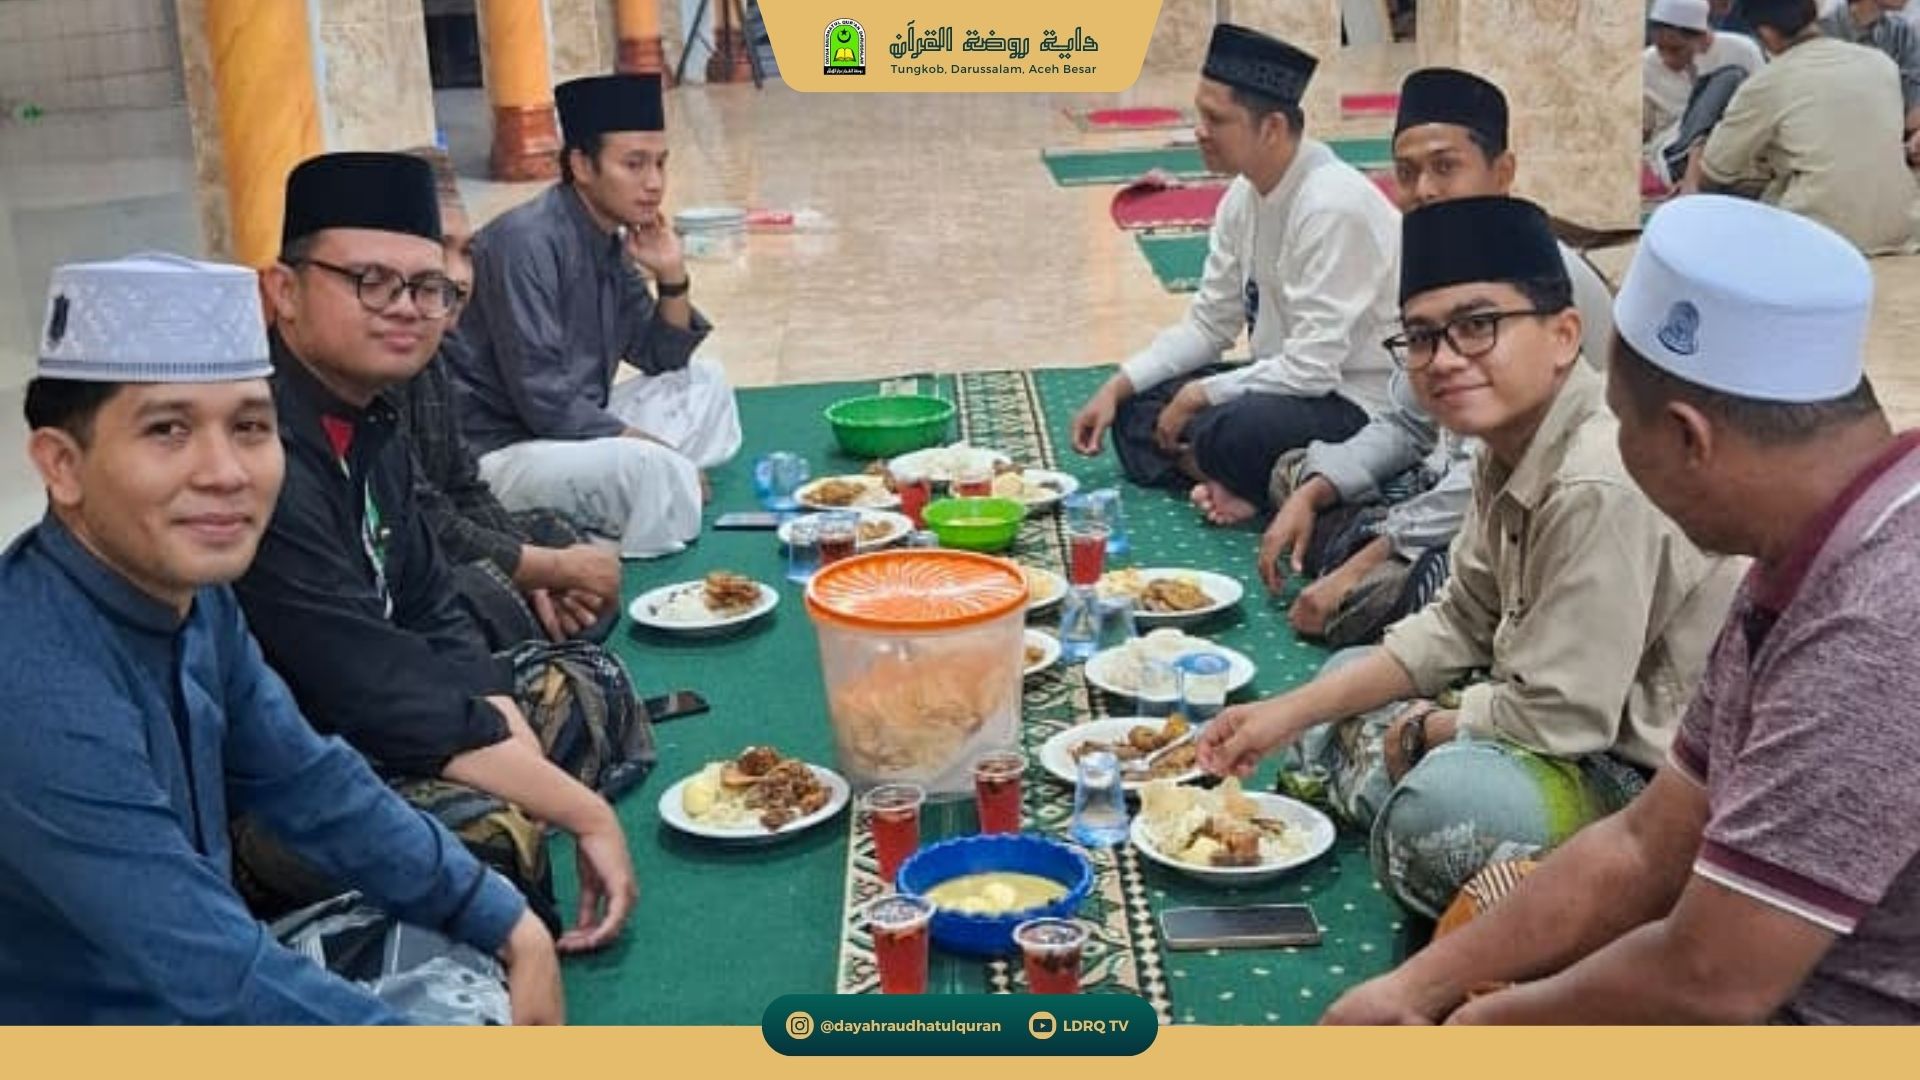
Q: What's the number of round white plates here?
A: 12